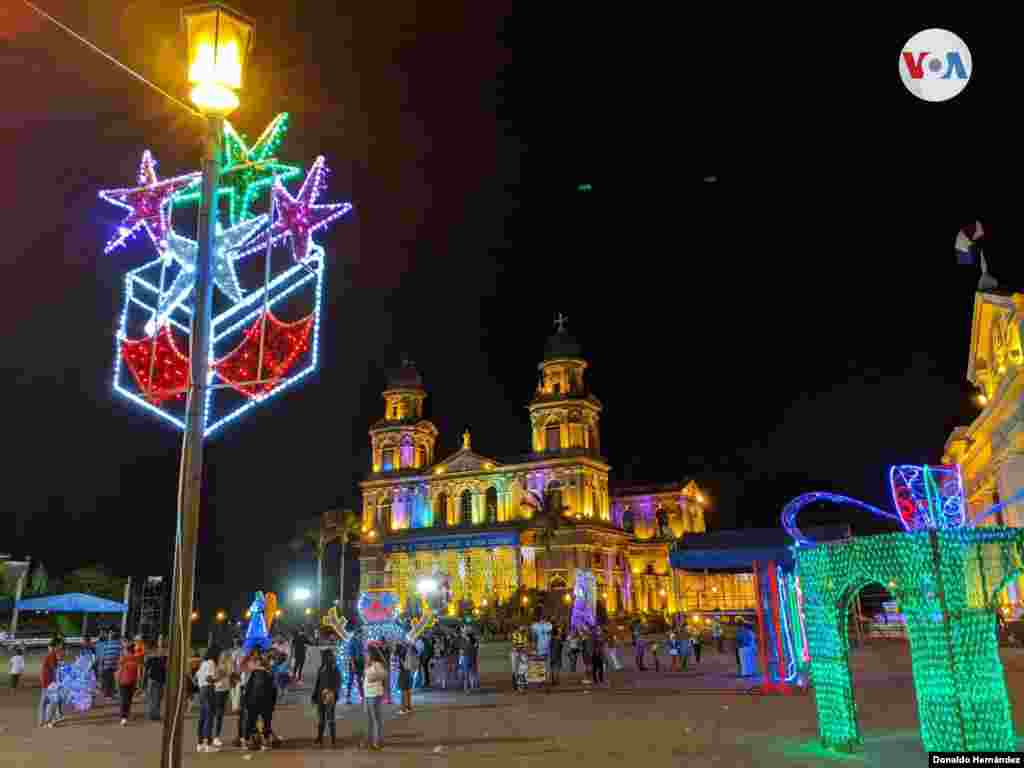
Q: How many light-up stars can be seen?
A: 4